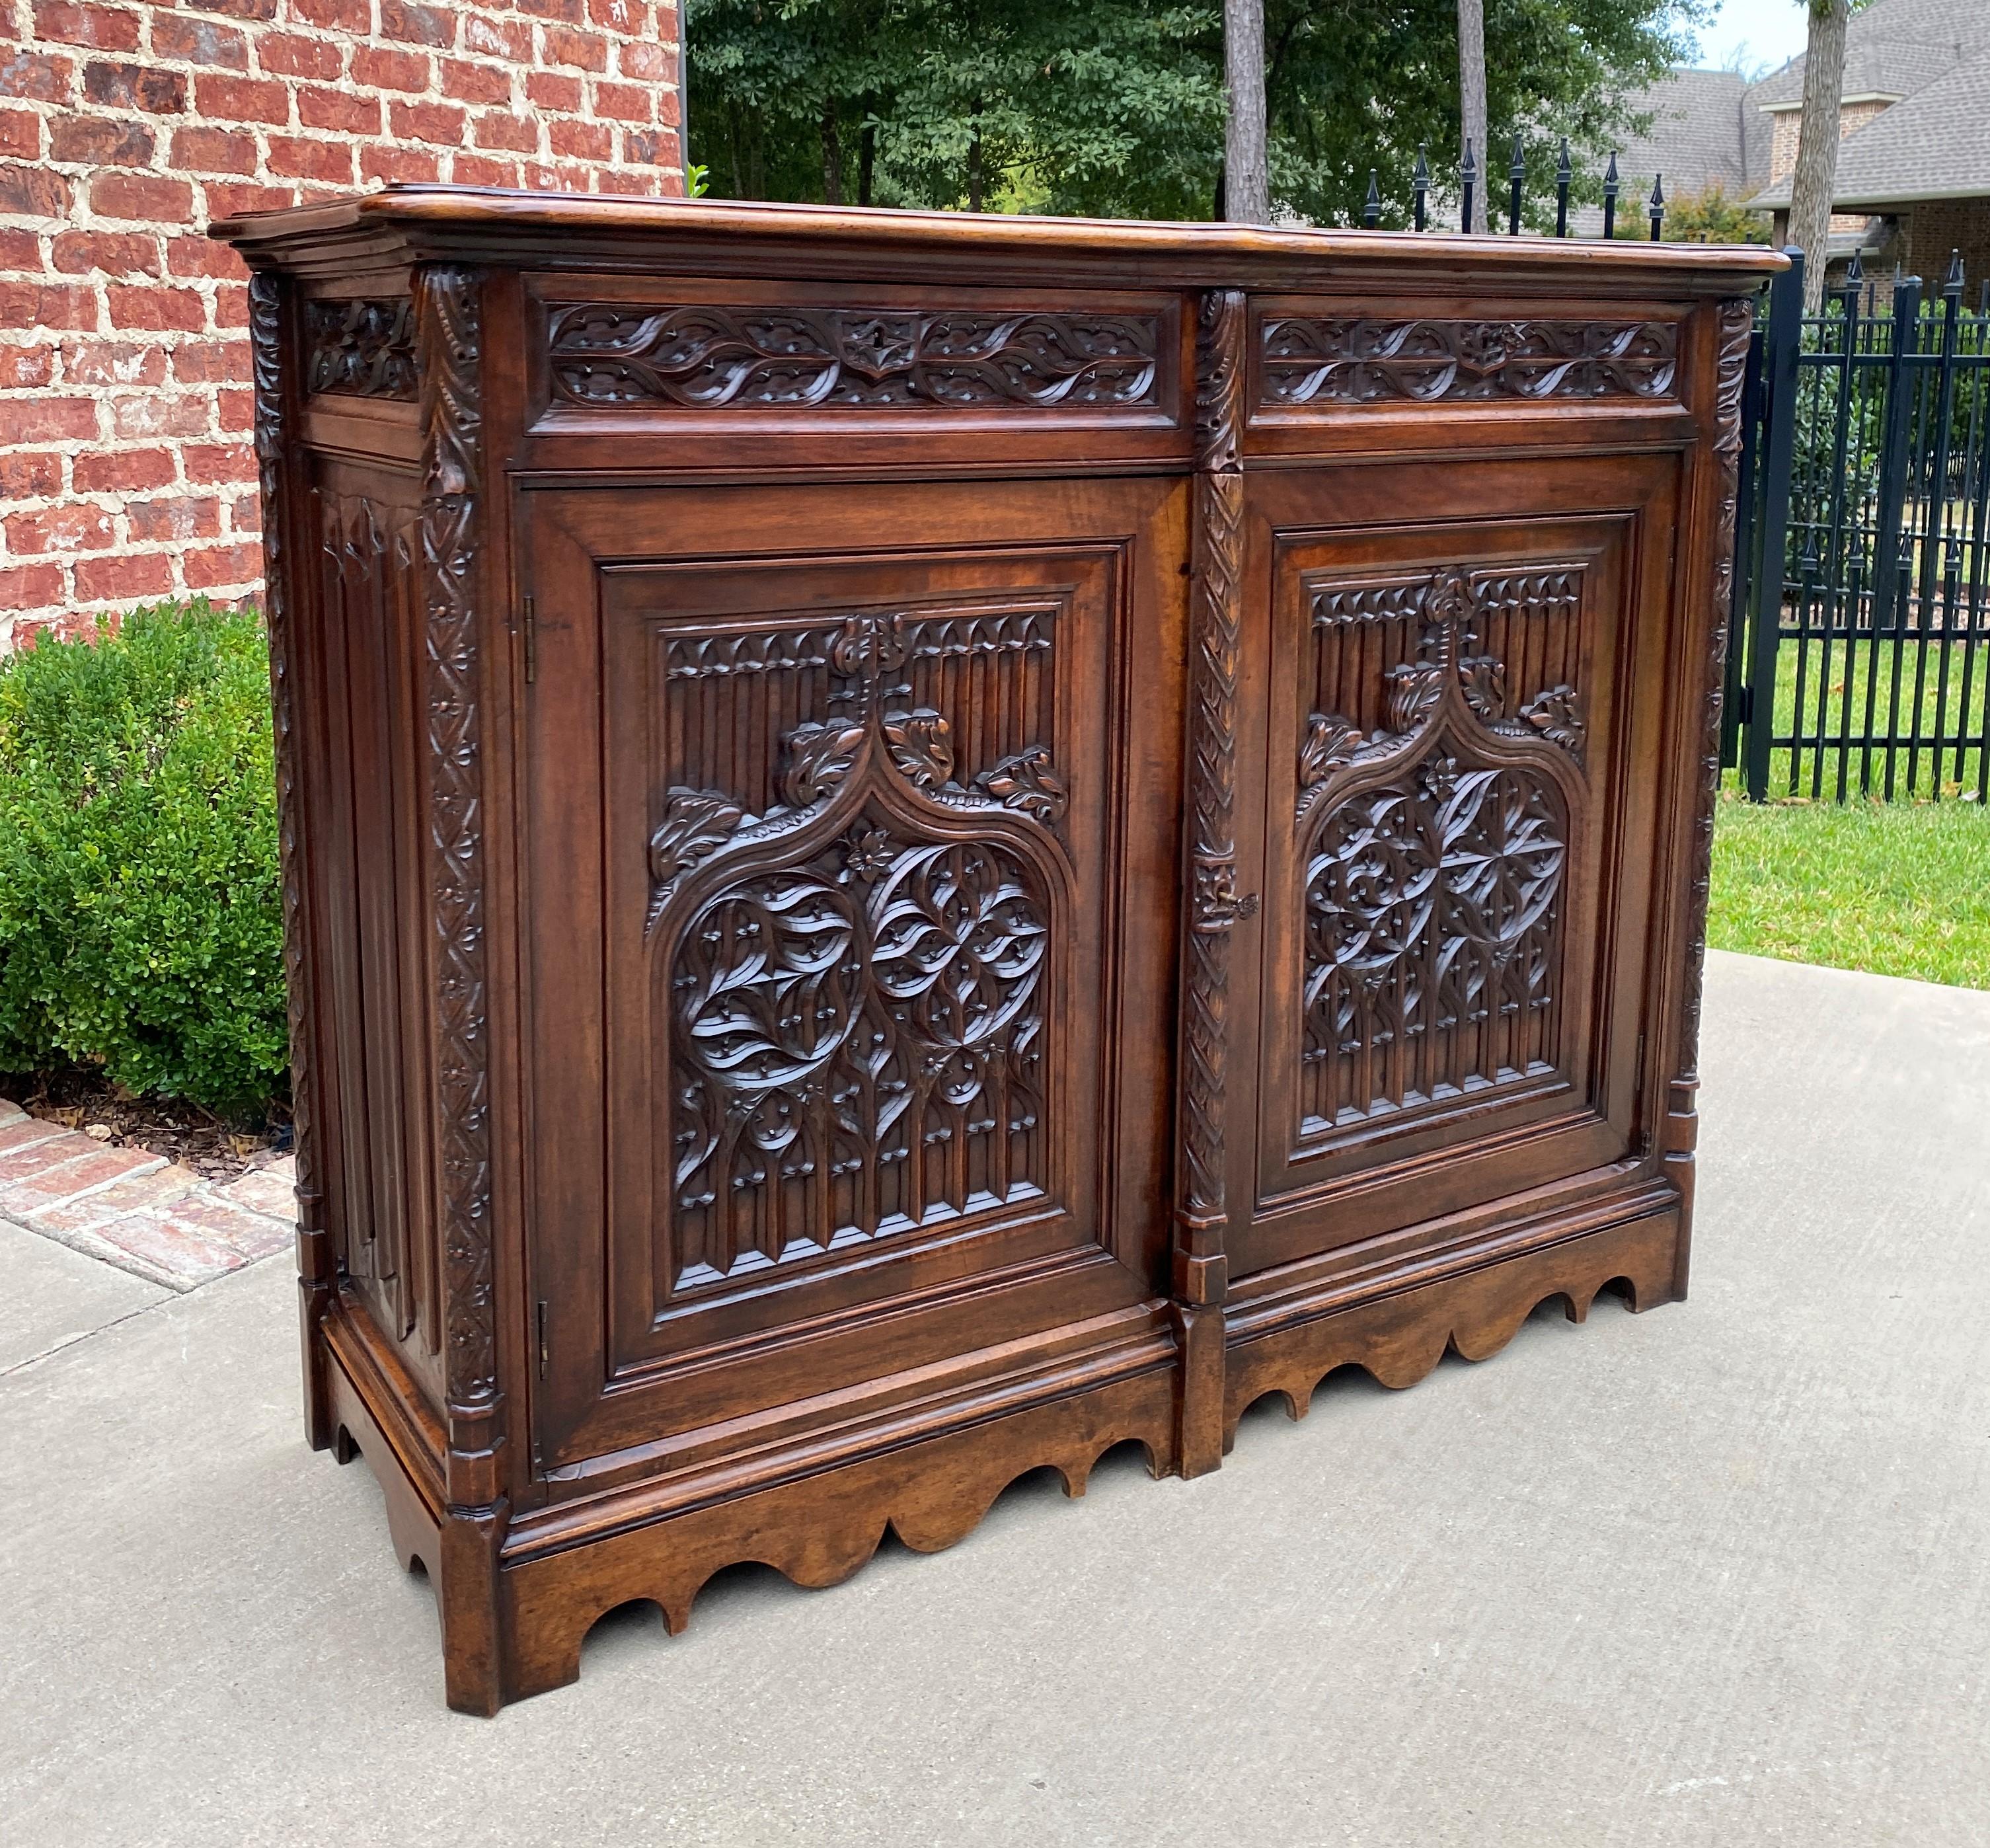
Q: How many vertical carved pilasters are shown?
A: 4